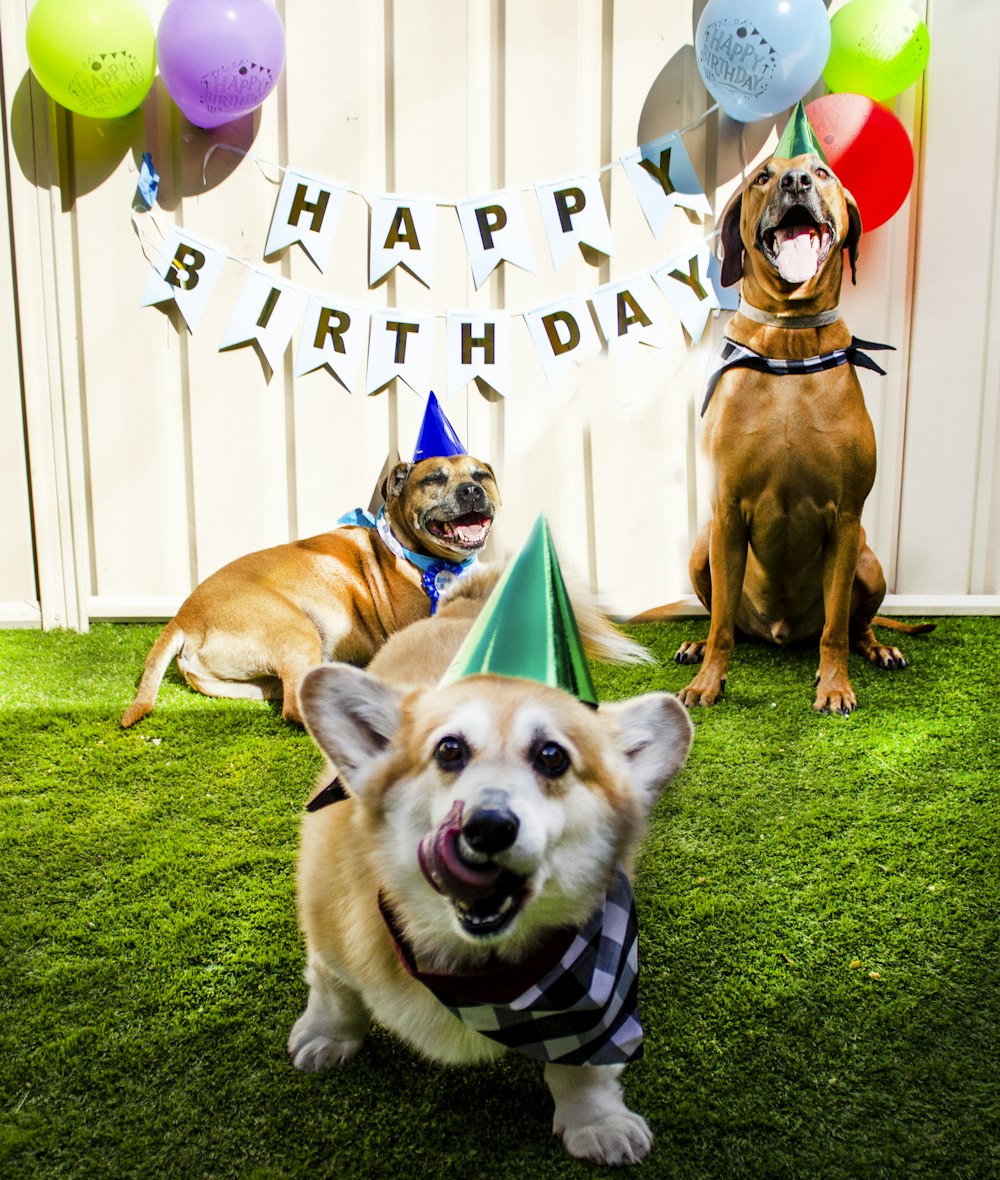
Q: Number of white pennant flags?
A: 13